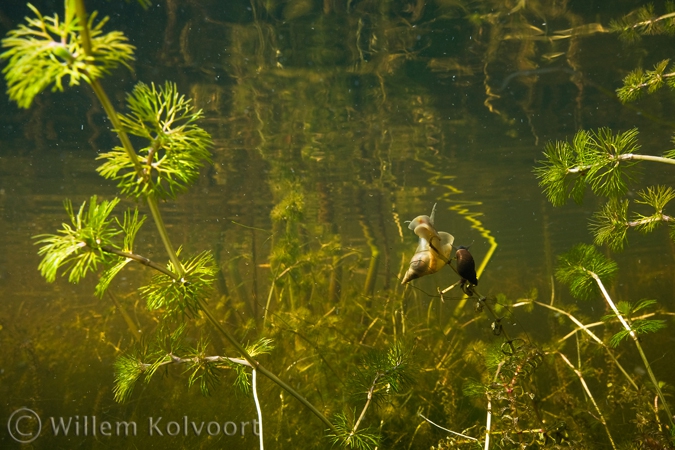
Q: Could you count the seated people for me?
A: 0